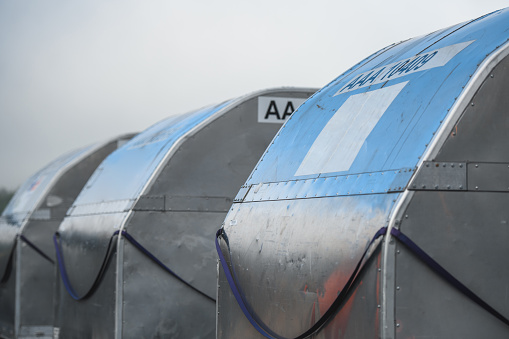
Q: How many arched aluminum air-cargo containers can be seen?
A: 3